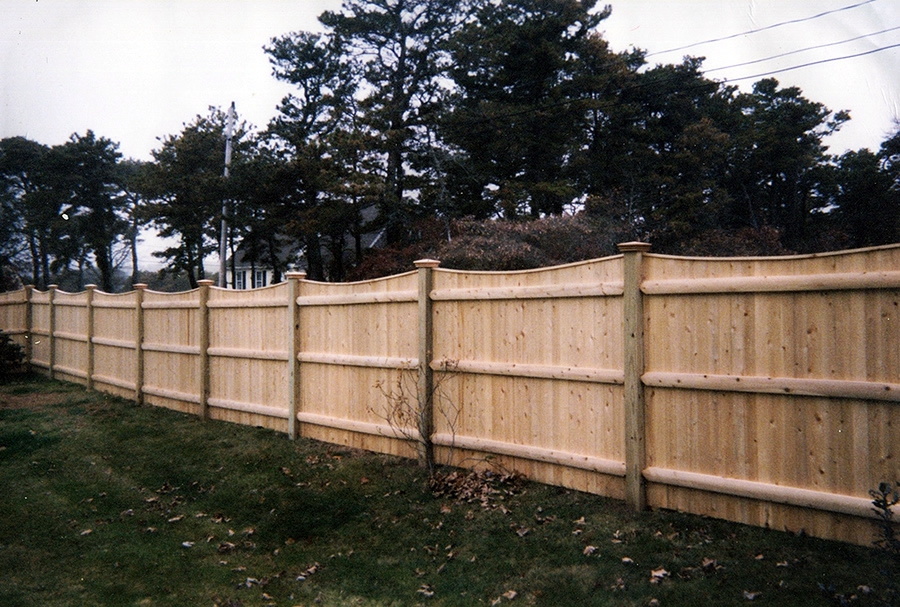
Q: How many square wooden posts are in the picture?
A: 8